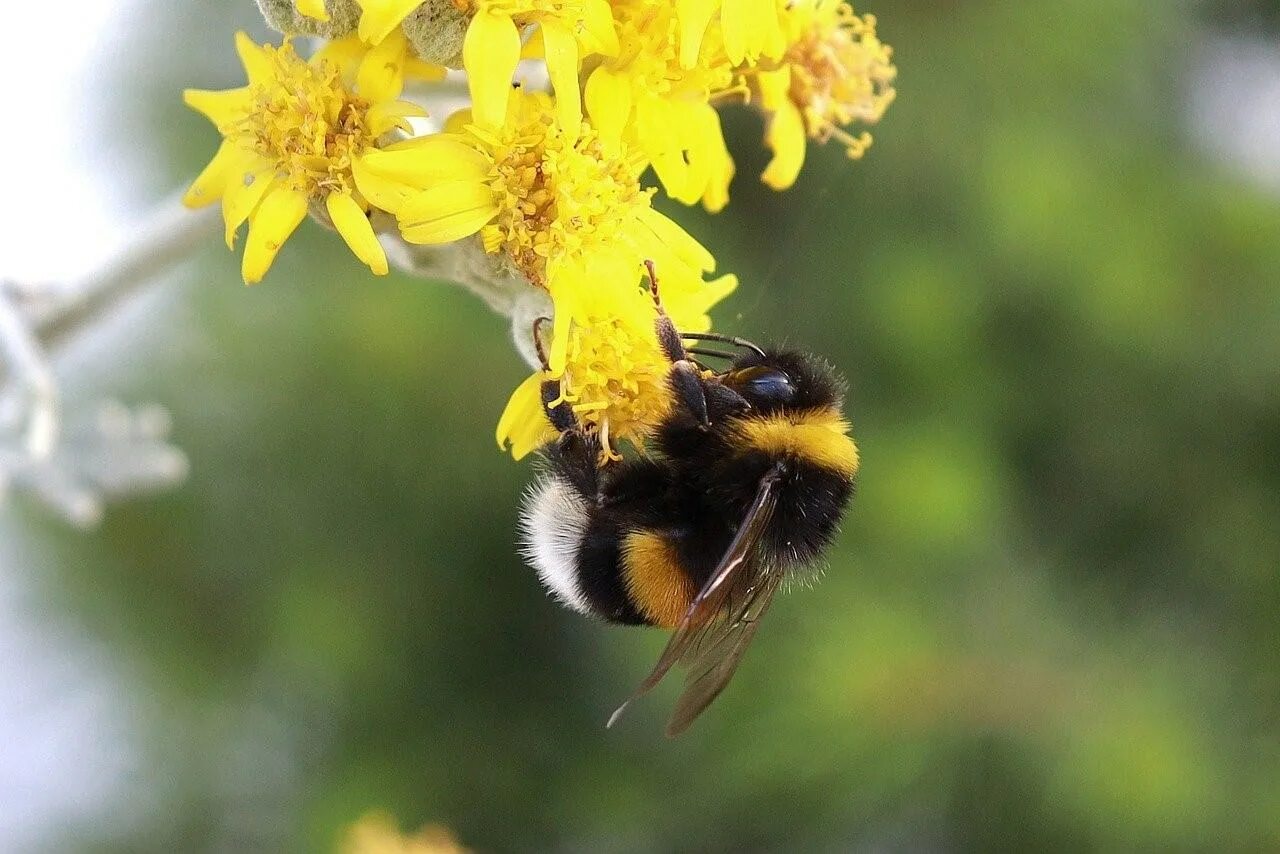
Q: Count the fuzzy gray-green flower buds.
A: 2